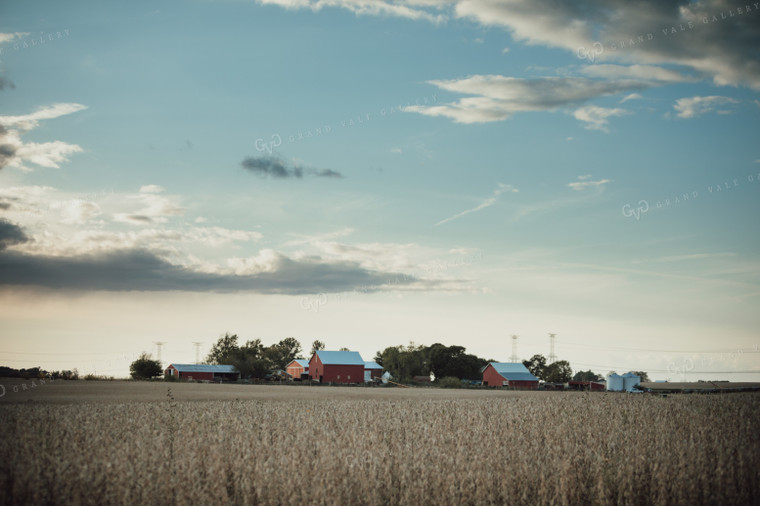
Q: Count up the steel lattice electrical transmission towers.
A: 4